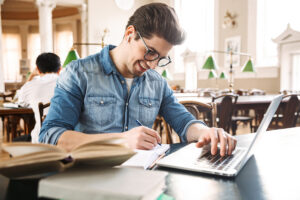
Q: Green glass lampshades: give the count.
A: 6